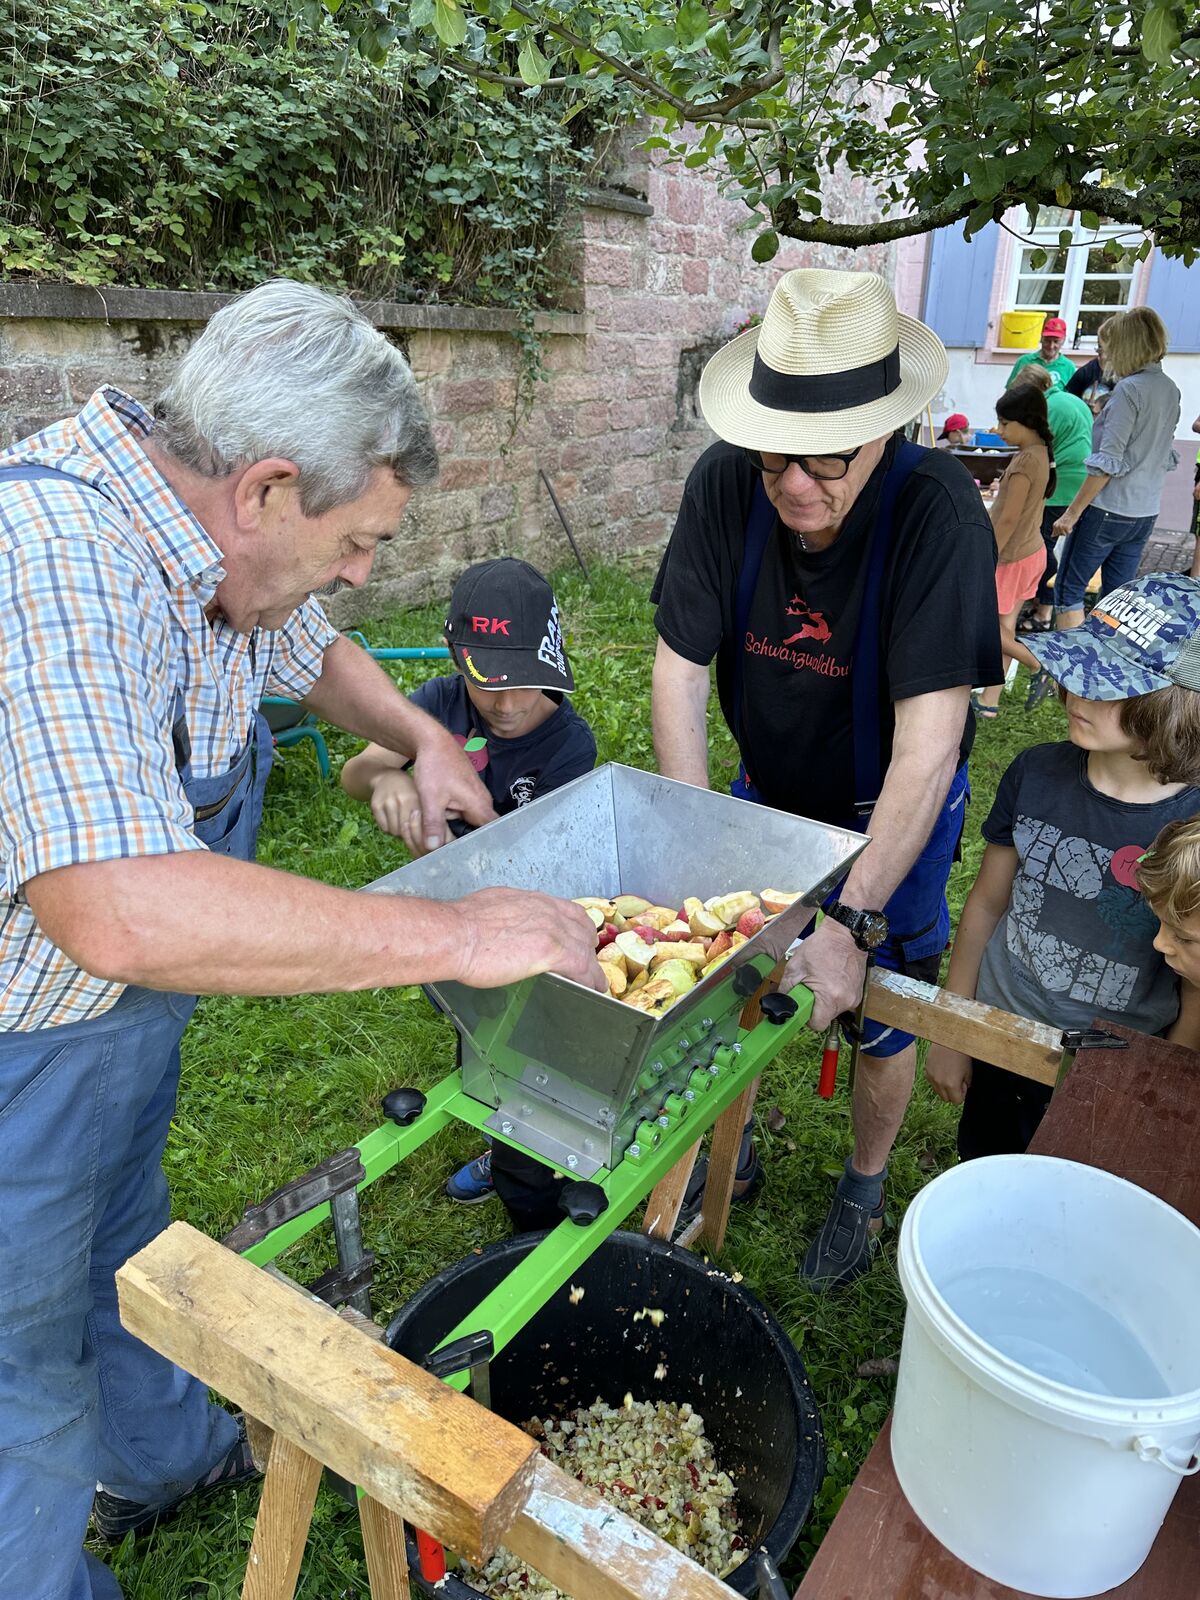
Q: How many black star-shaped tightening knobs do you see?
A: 3